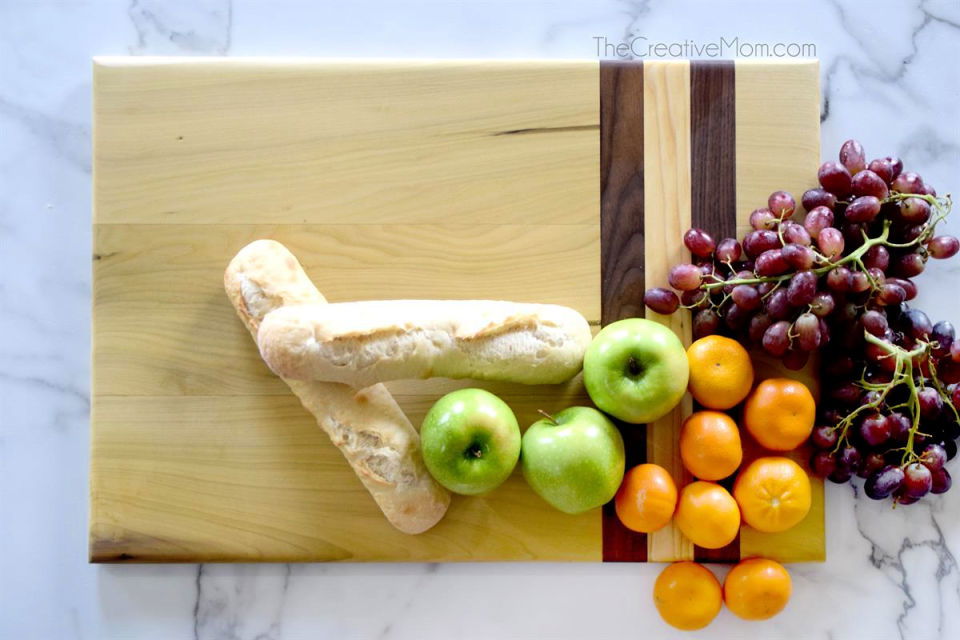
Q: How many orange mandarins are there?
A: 8